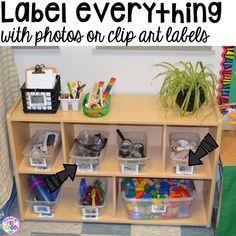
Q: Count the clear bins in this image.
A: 7